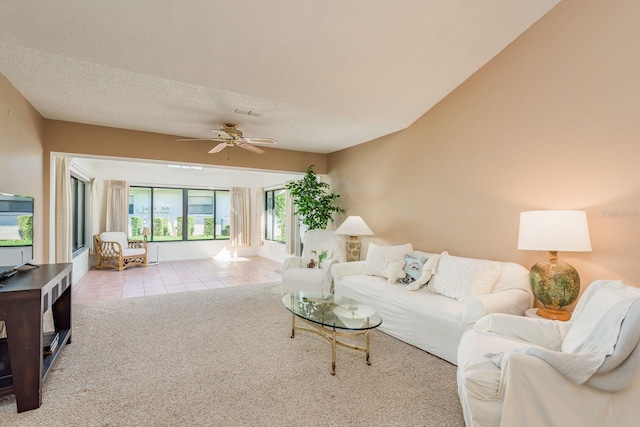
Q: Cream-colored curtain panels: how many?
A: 6